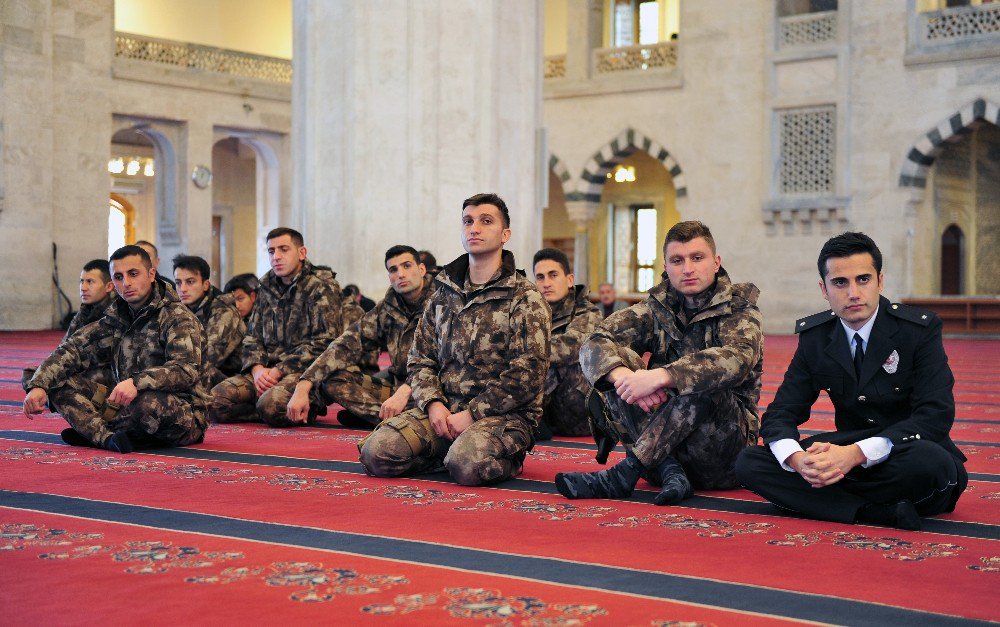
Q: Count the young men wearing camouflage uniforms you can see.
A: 9